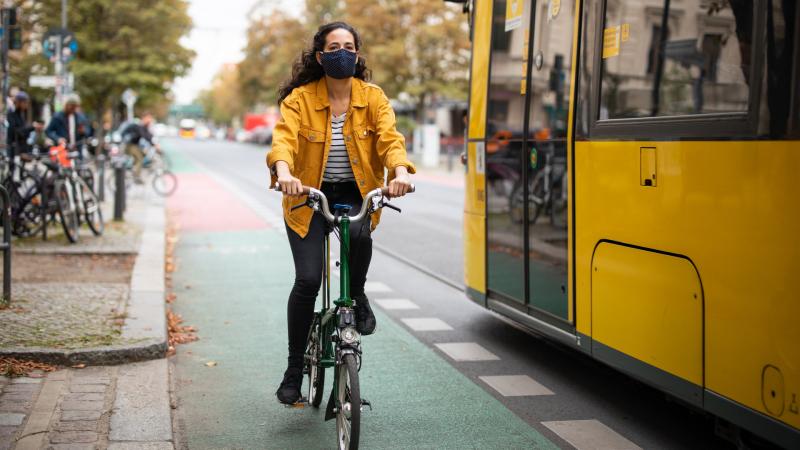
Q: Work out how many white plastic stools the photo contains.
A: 0